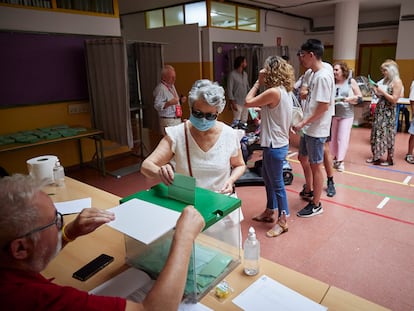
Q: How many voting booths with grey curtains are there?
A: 2